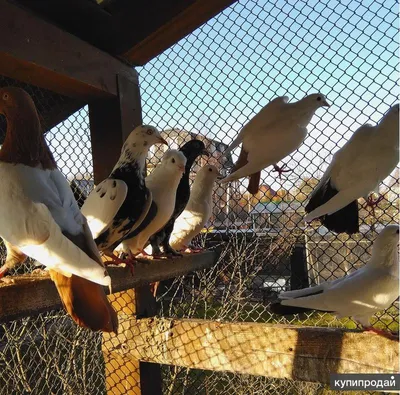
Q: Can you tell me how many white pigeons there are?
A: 5